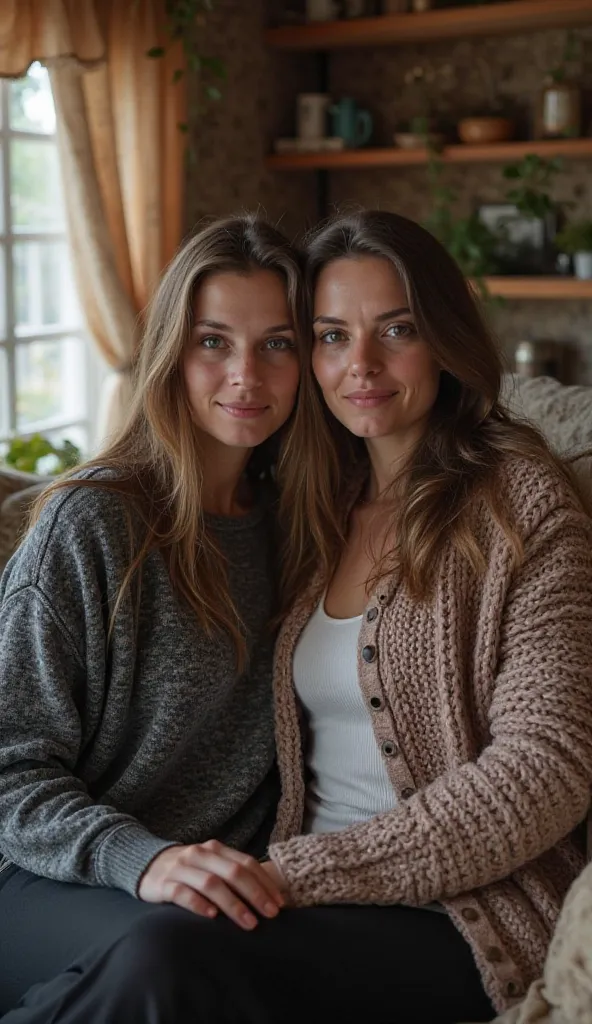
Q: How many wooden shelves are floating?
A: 3